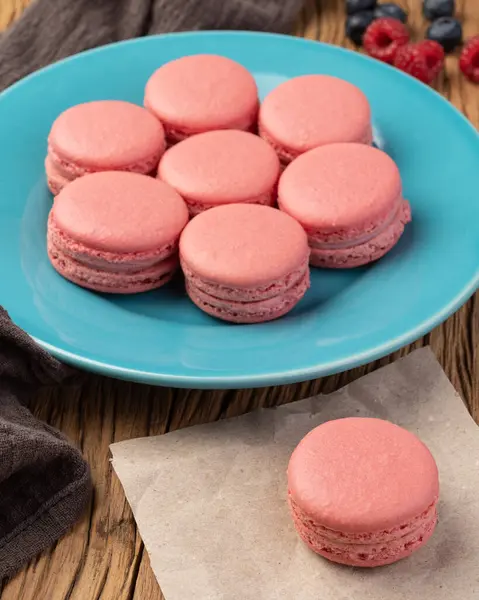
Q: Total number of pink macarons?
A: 8